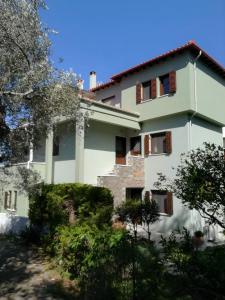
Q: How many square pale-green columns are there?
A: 2